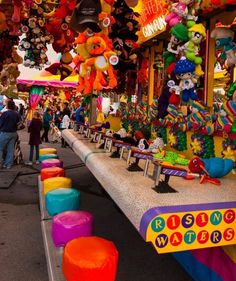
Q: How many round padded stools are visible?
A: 8